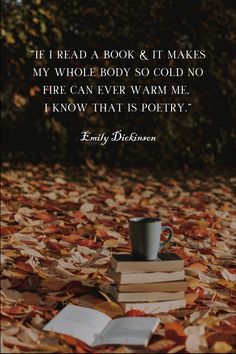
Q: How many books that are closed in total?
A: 5